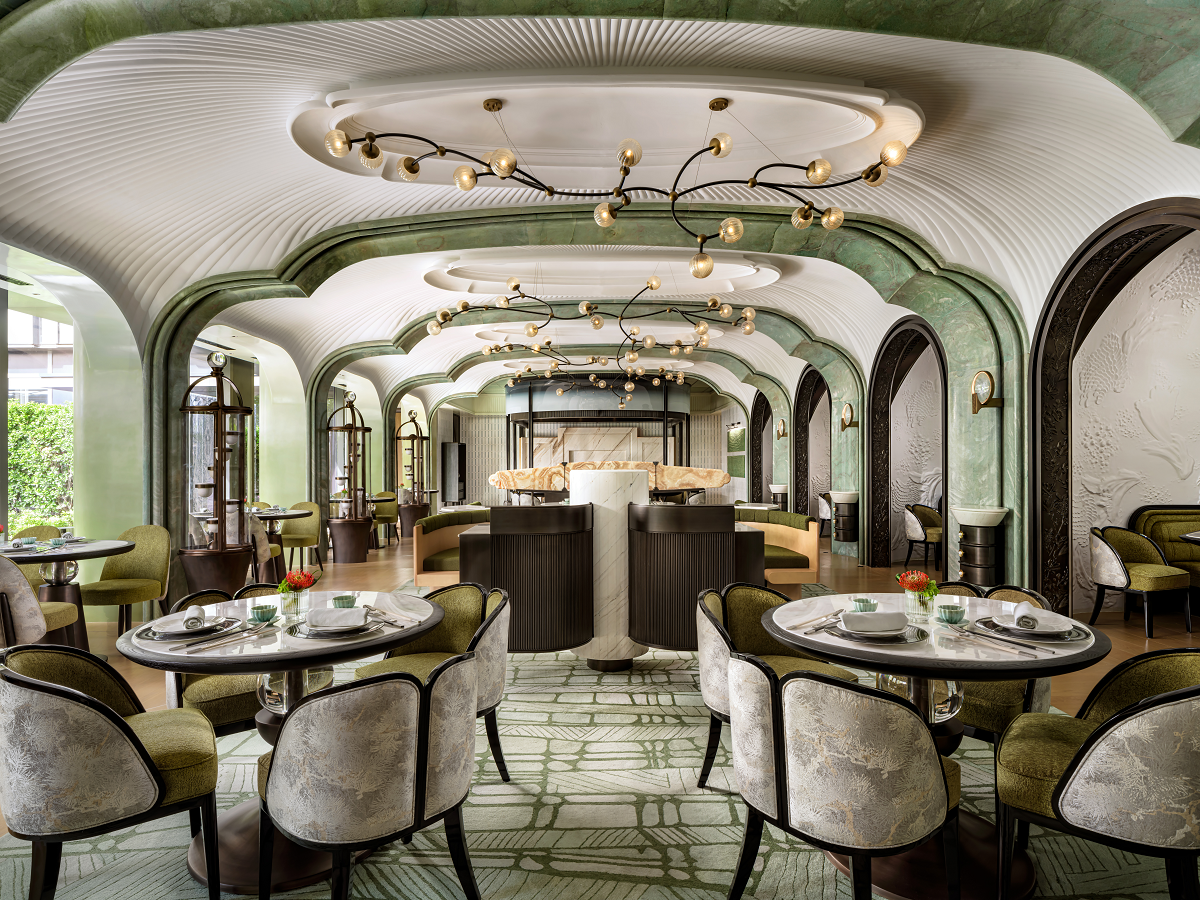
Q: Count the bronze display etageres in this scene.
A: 3